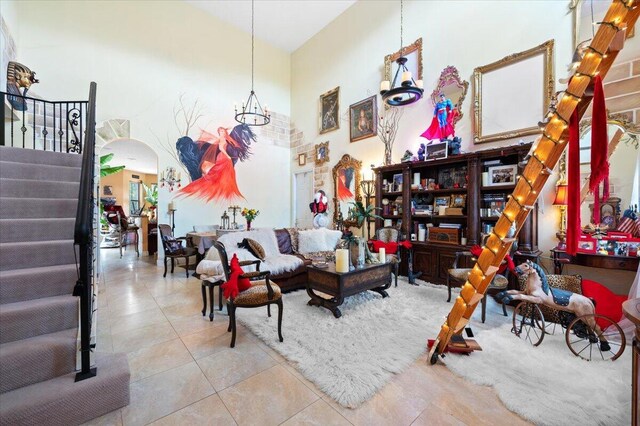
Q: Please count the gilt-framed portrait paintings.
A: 2